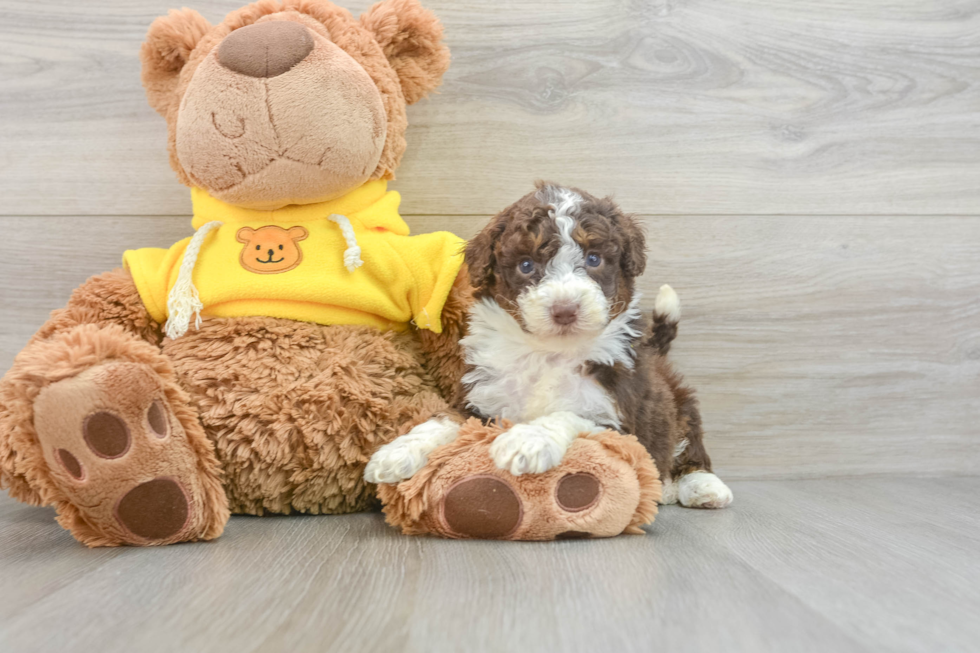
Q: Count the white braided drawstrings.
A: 2